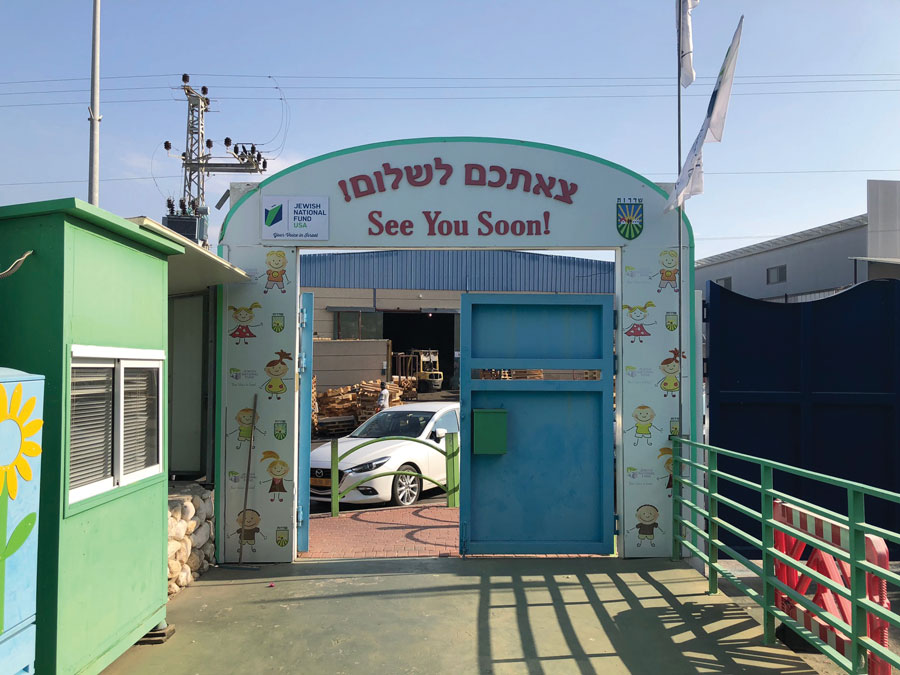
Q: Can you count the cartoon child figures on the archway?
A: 12